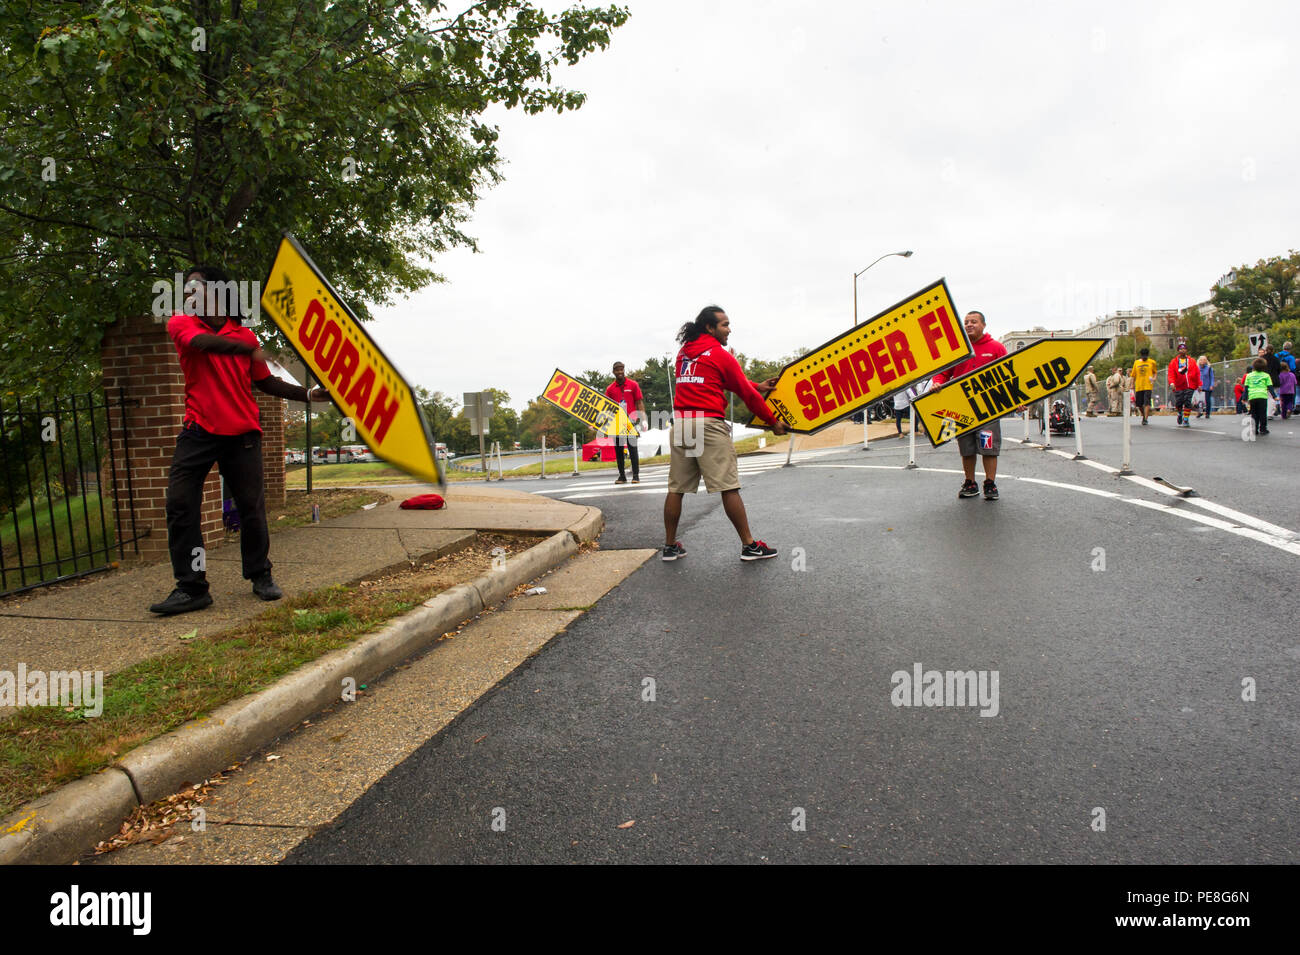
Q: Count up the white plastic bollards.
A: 11